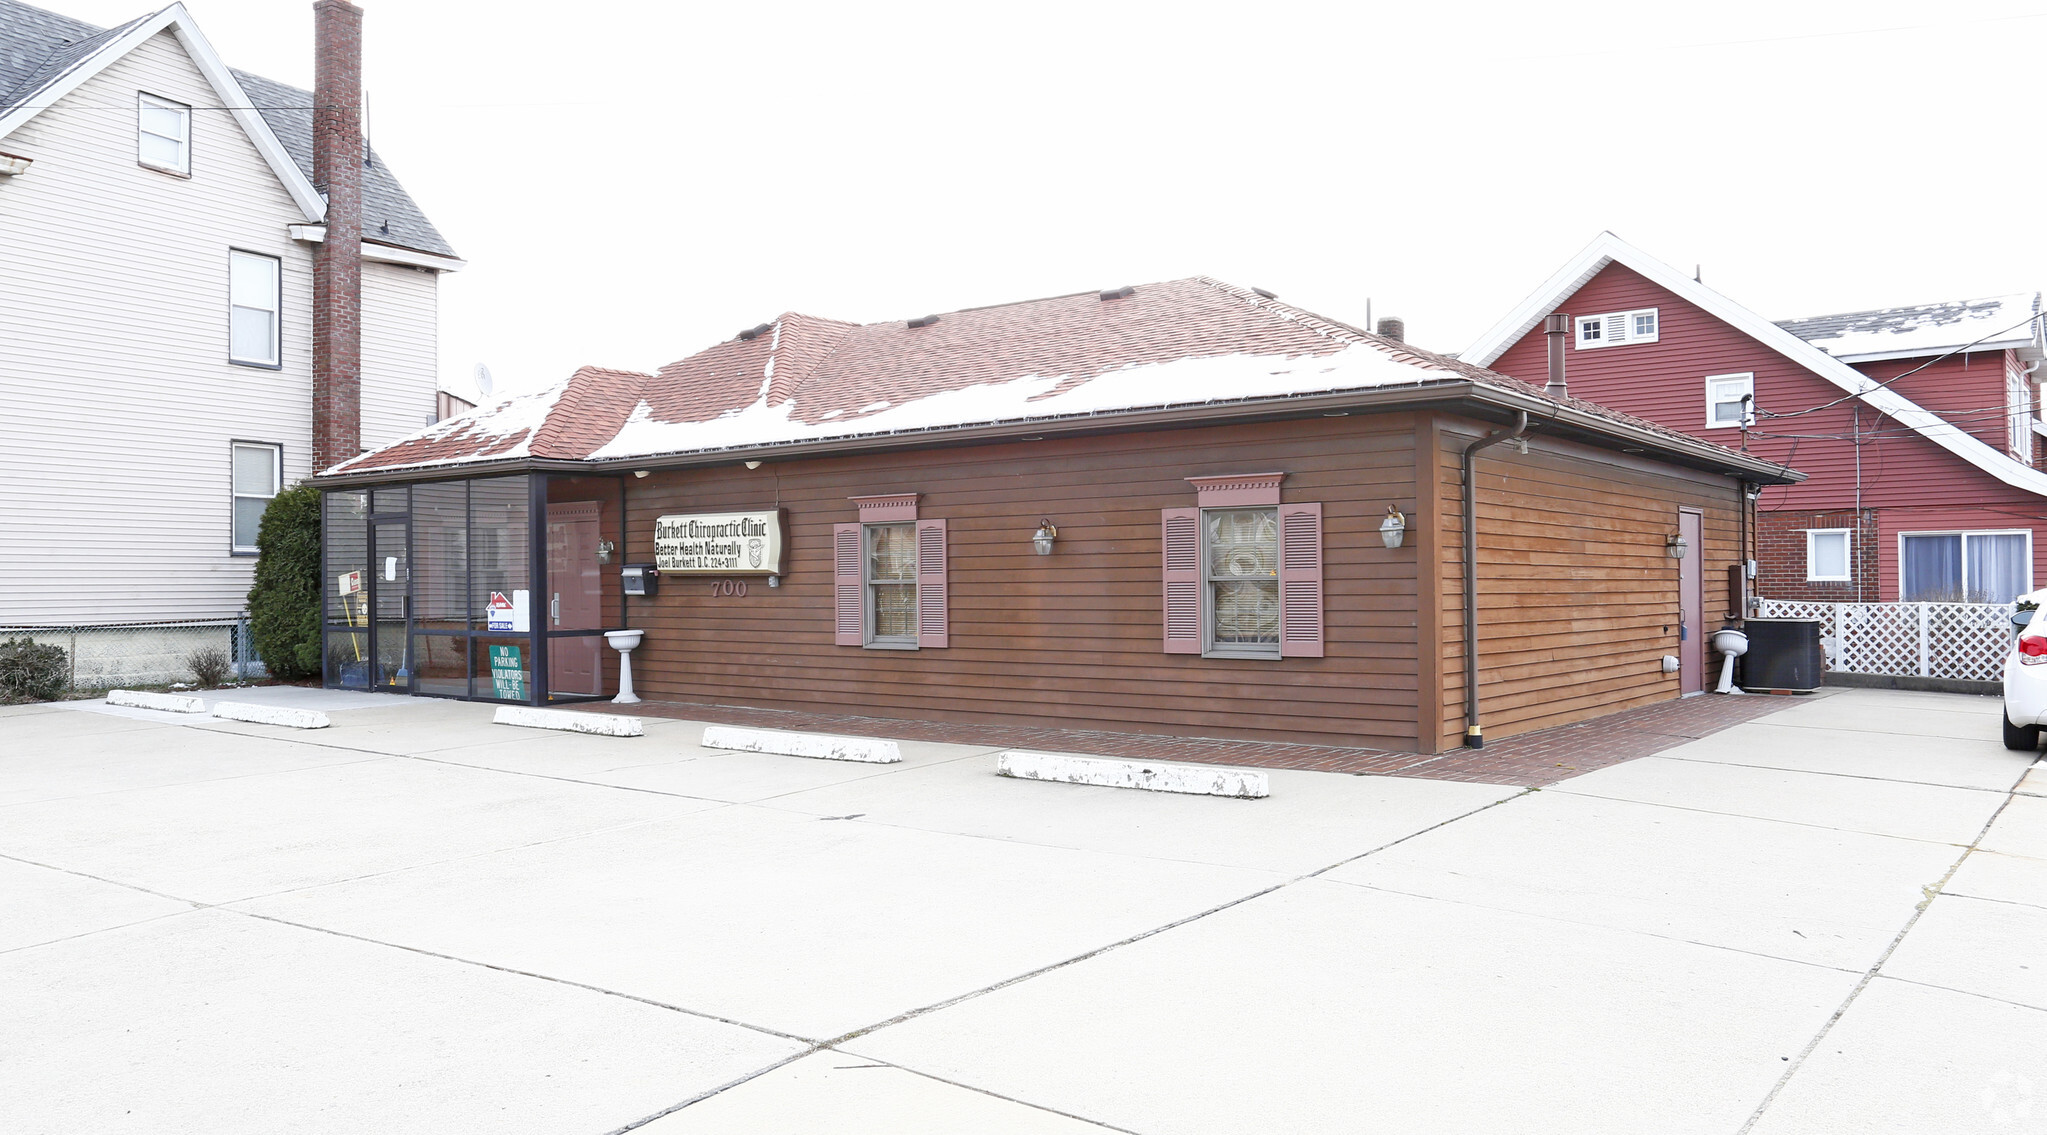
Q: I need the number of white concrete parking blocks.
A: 5